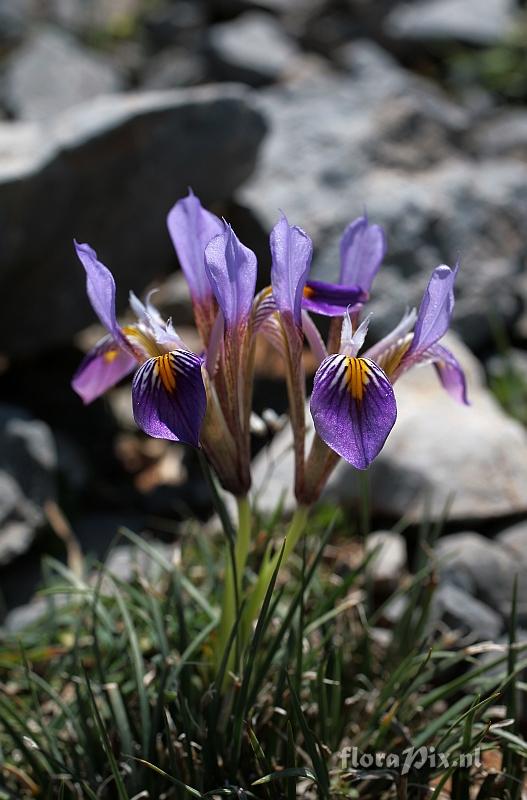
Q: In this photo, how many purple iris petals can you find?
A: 11